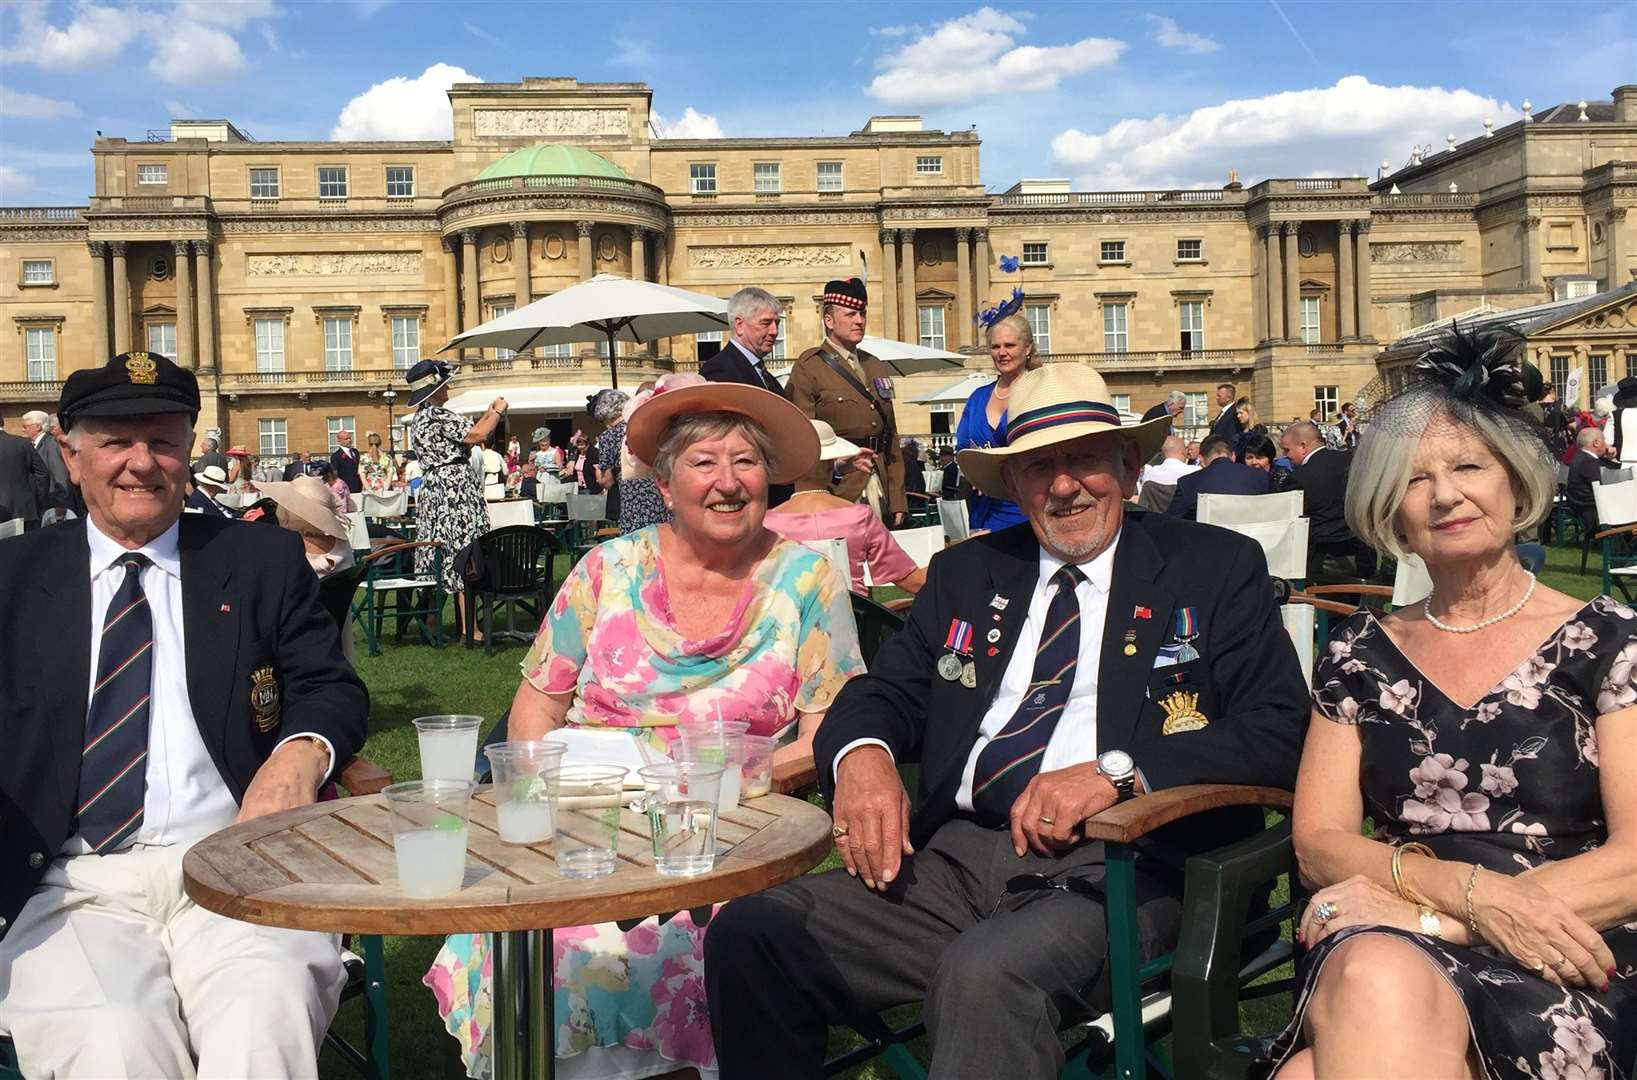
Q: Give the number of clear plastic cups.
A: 7